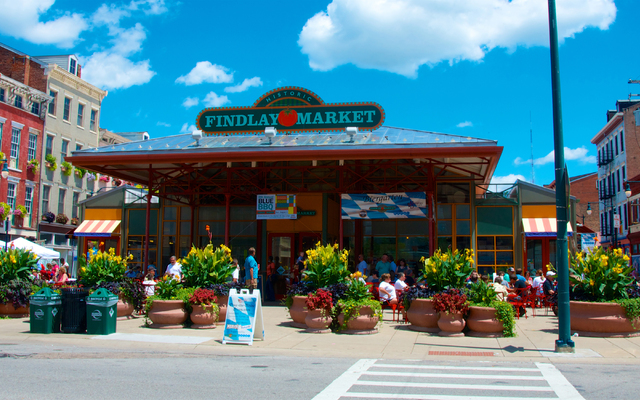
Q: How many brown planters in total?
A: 12